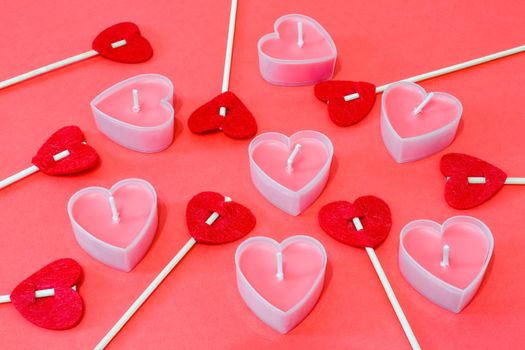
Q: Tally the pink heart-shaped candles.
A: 7